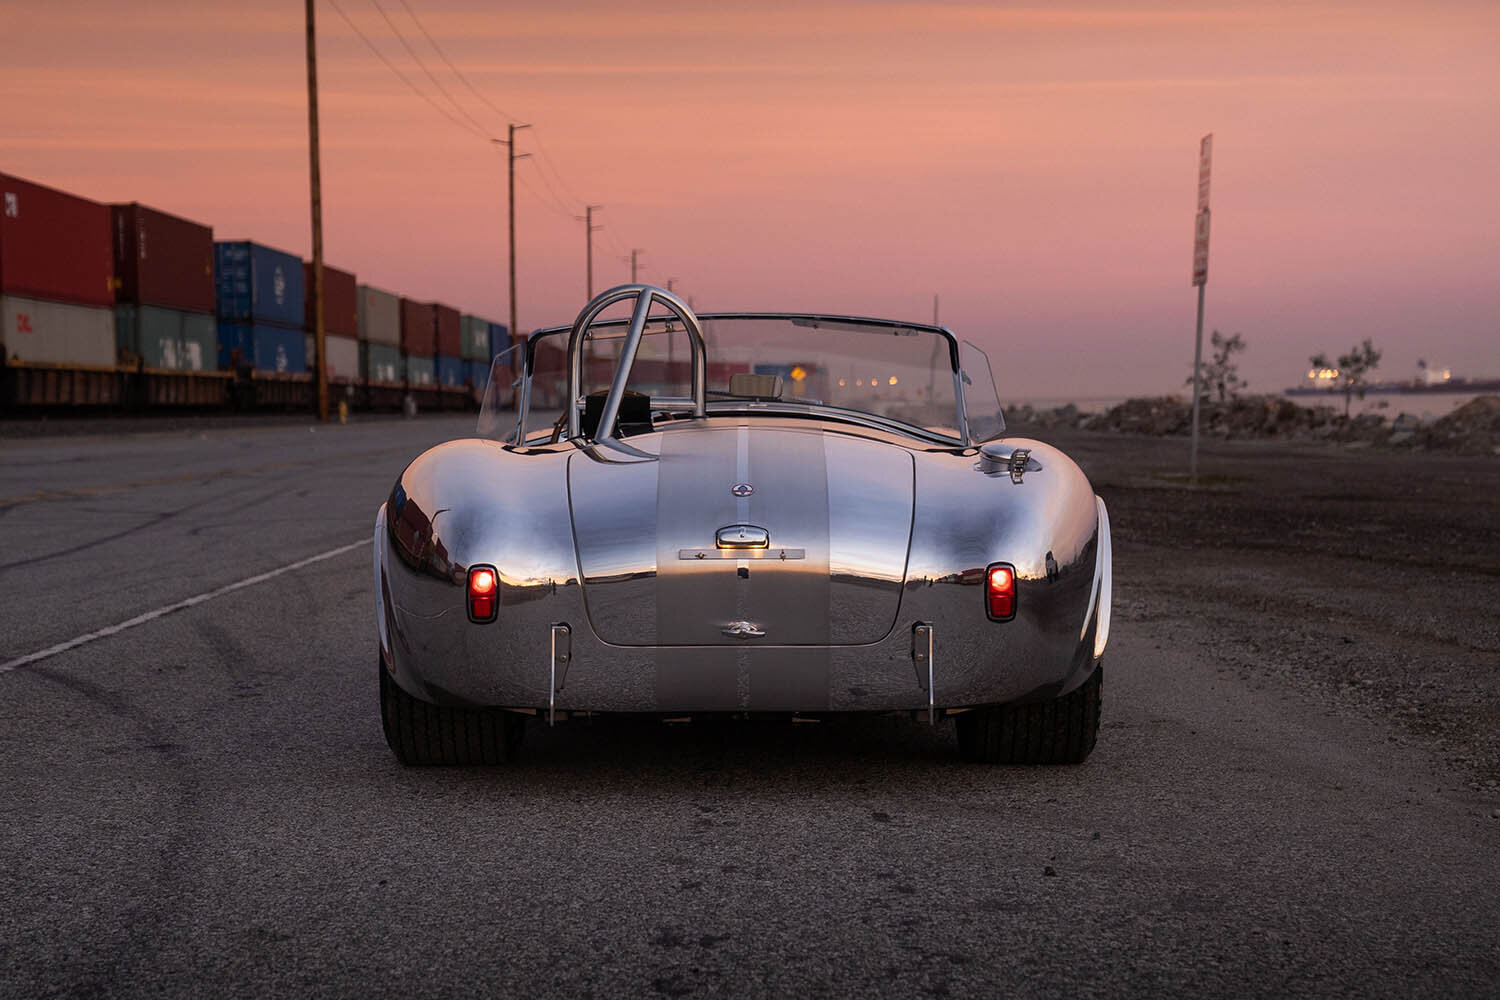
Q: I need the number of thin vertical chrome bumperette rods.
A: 2